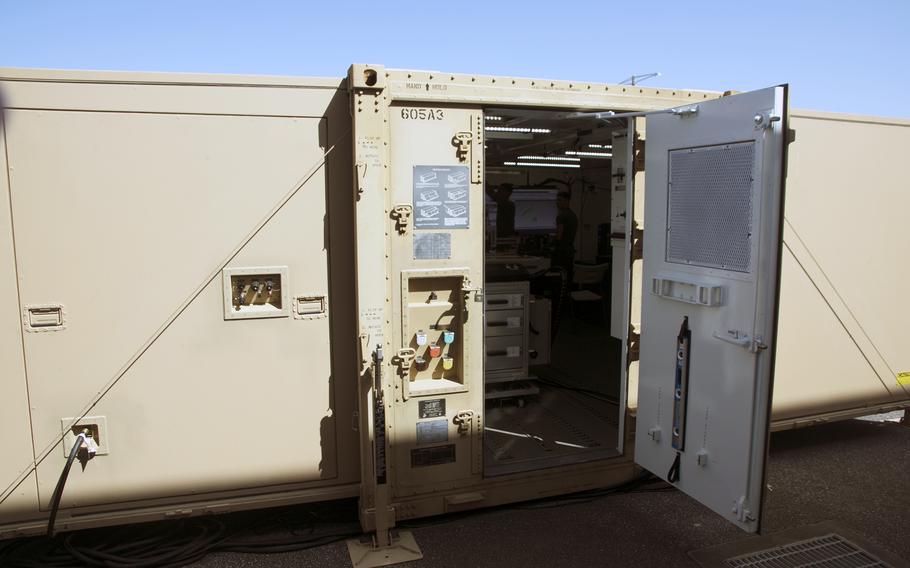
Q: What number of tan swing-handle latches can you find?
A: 4